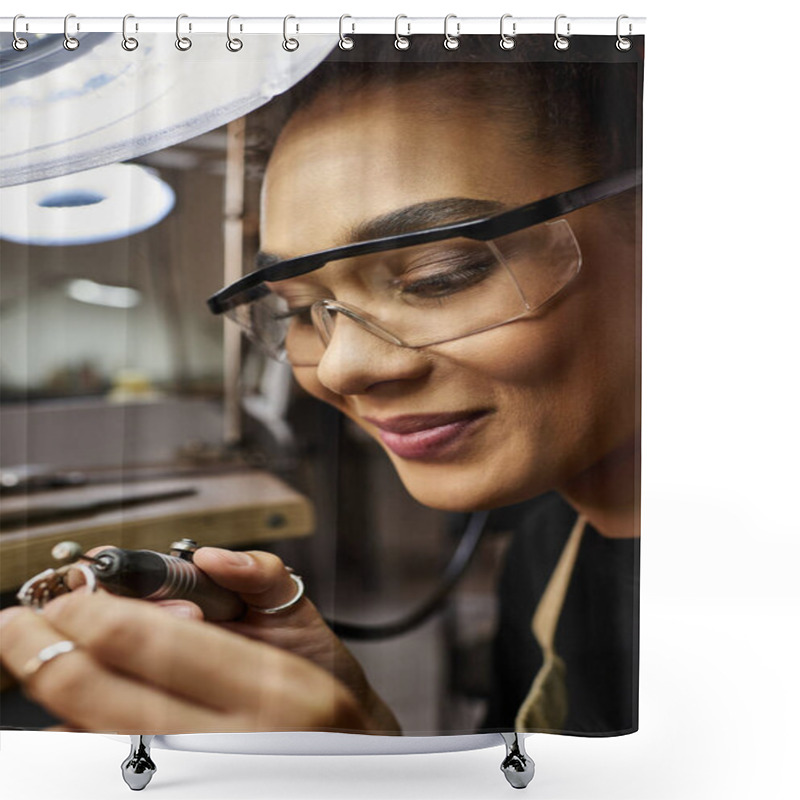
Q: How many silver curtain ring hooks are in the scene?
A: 12